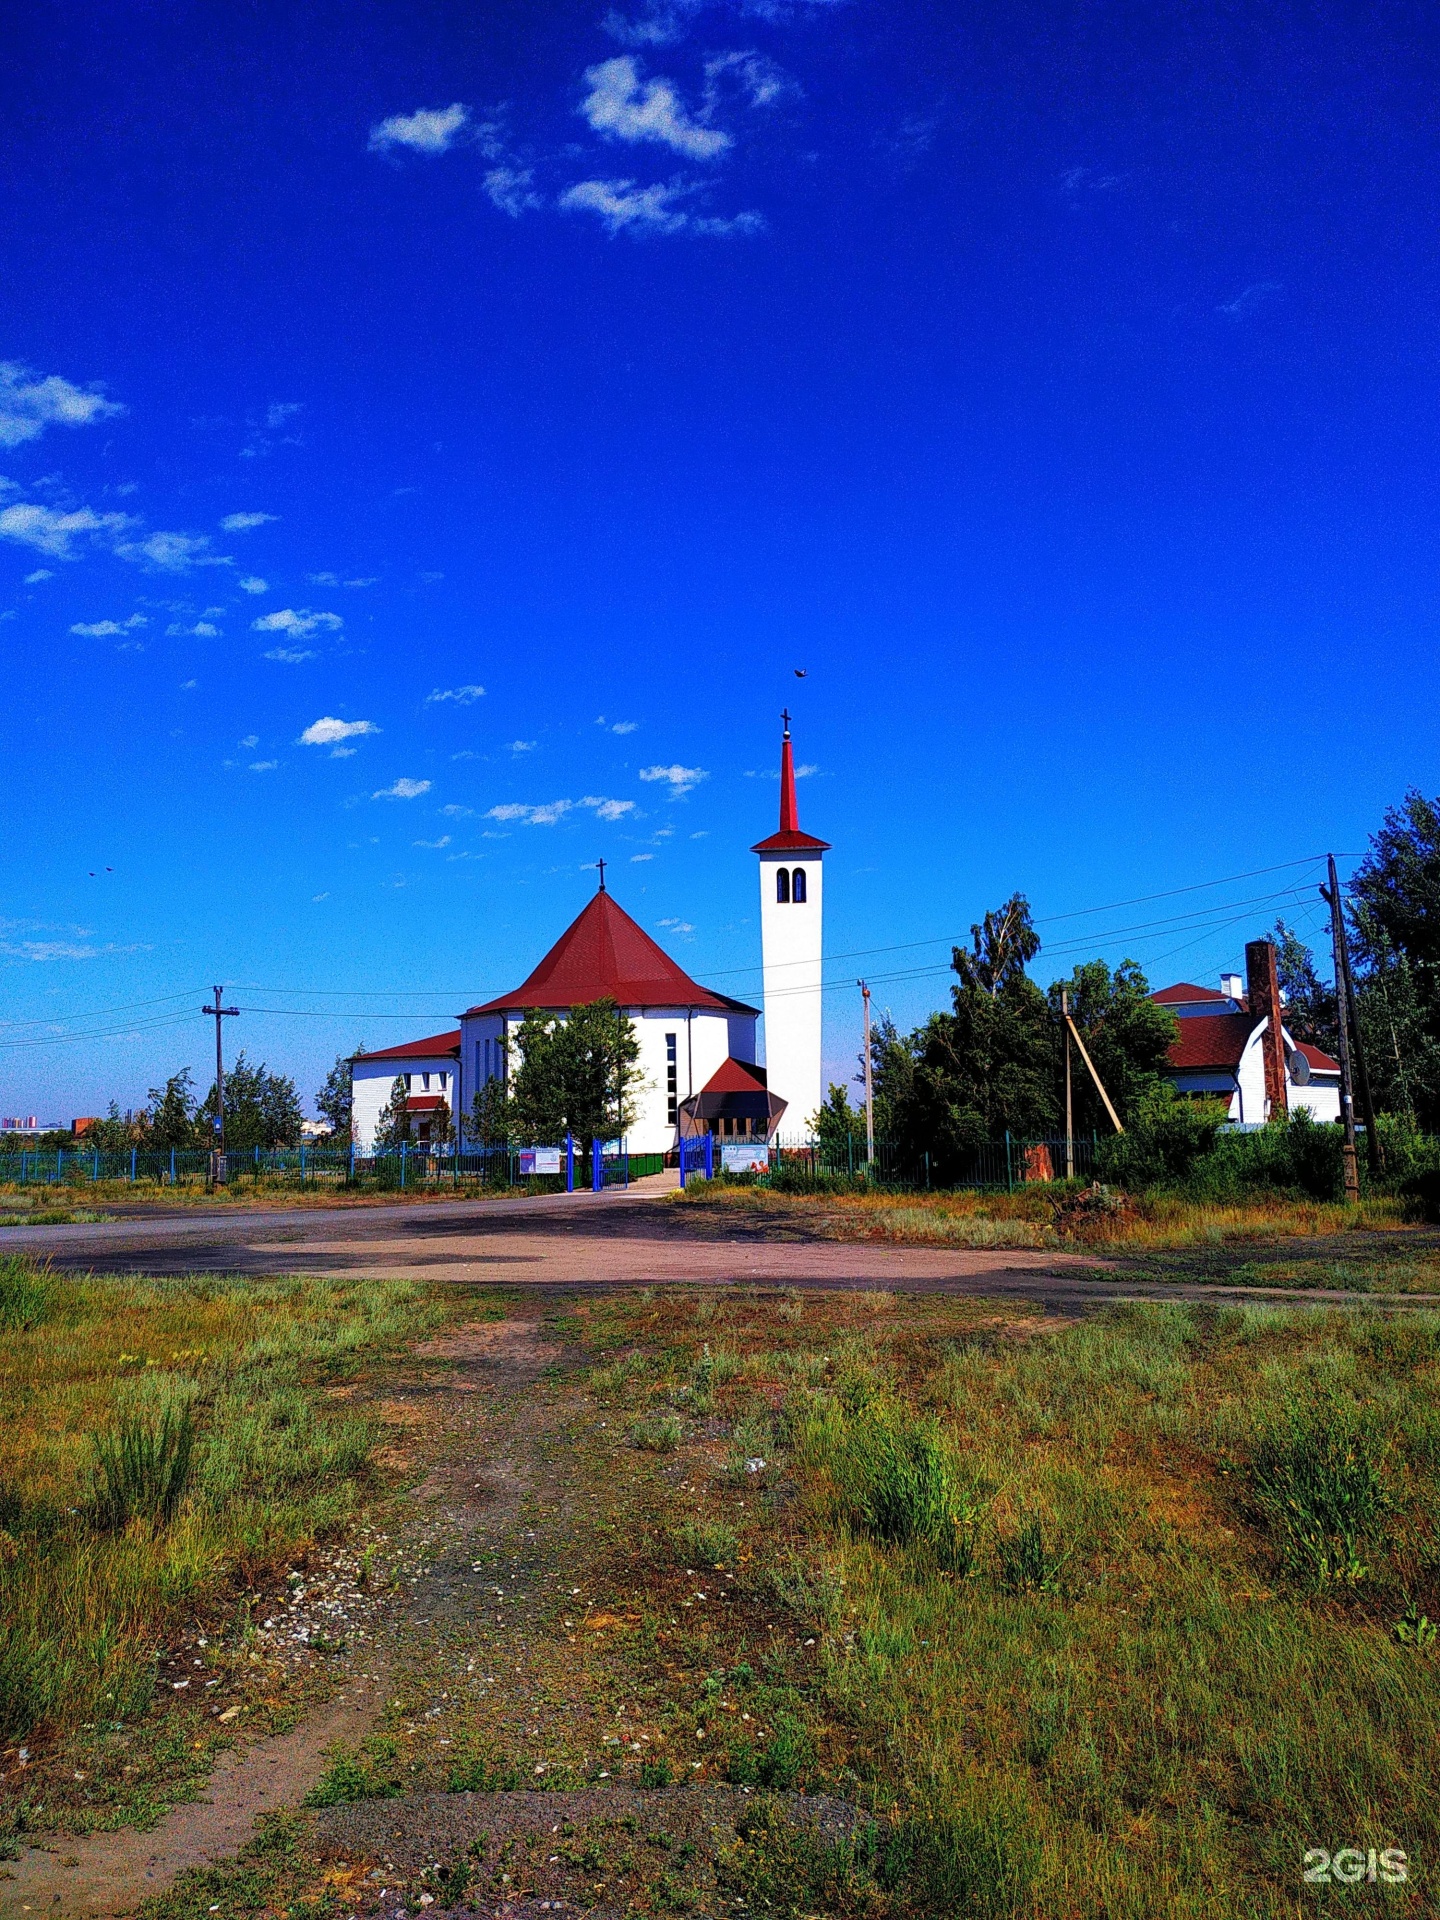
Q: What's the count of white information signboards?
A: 2